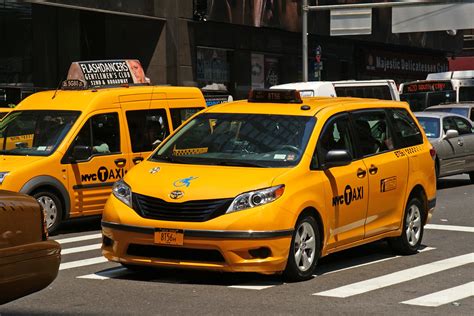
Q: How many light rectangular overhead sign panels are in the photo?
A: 2